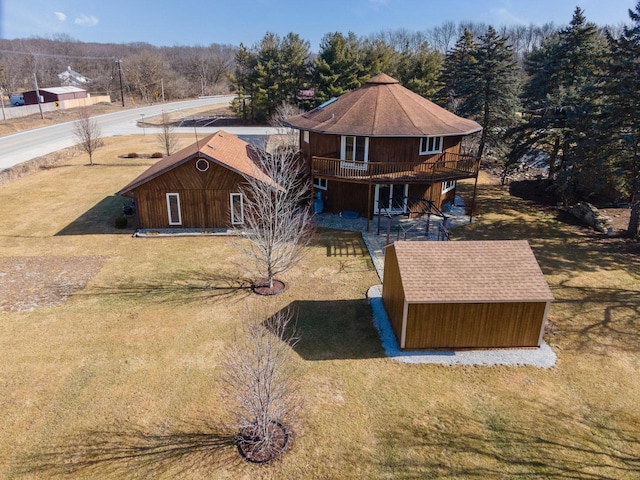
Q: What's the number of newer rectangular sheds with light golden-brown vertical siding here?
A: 1